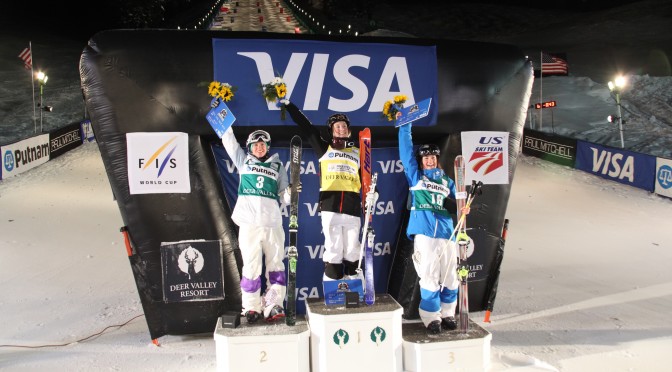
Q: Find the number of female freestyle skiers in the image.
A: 3